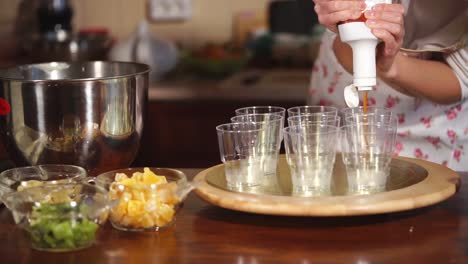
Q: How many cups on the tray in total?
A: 9